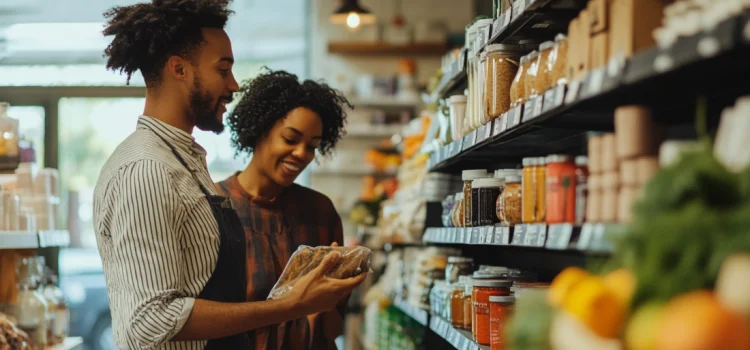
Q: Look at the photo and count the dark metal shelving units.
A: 1